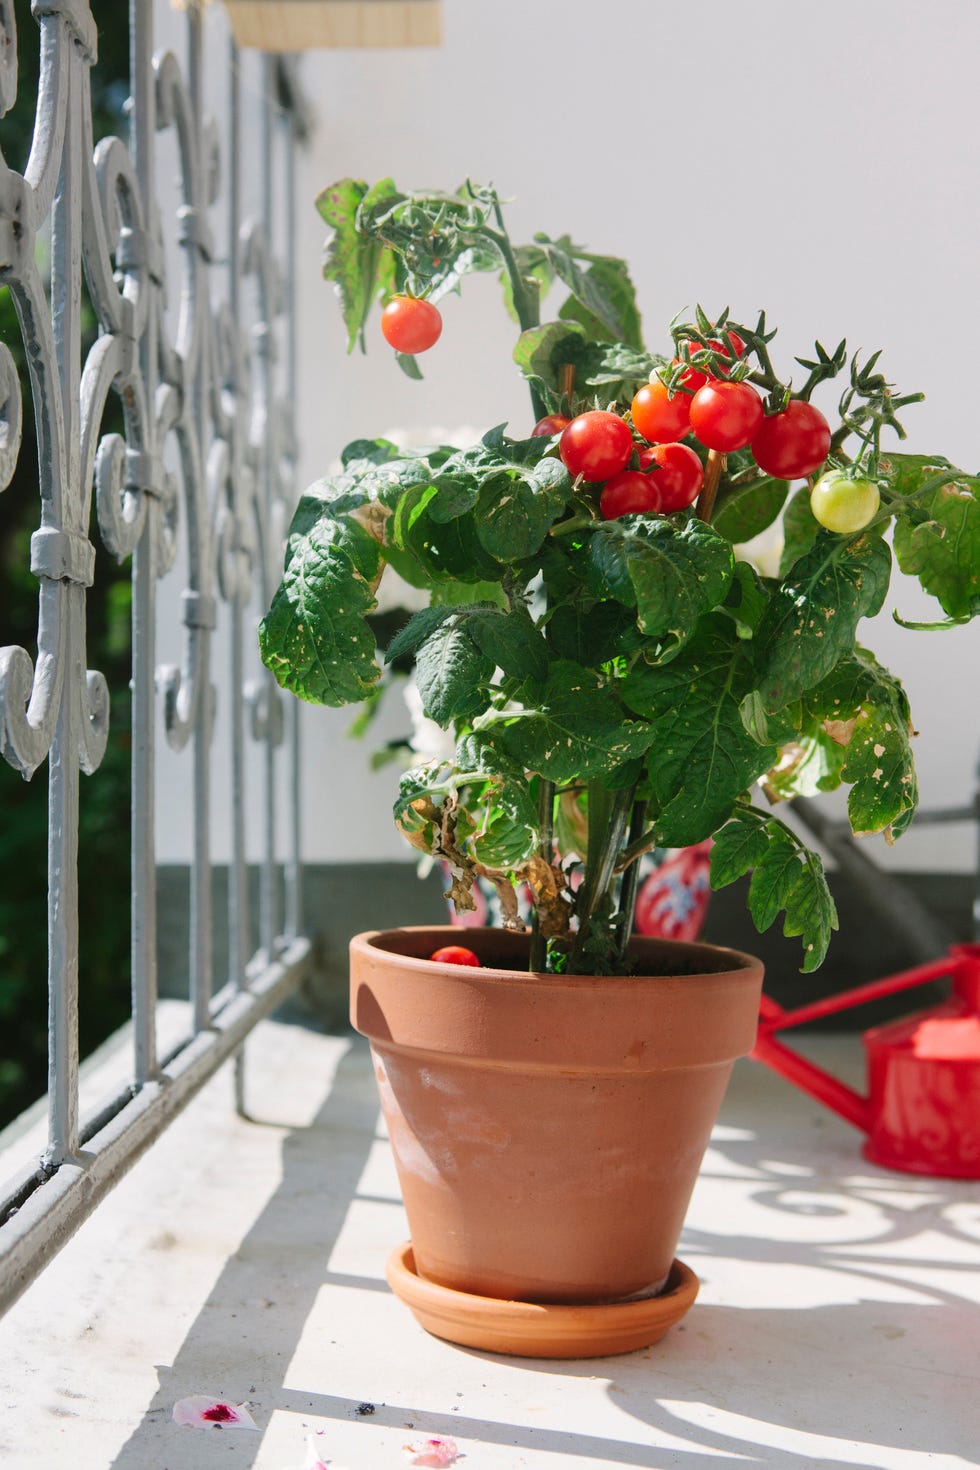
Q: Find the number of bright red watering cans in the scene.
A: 1